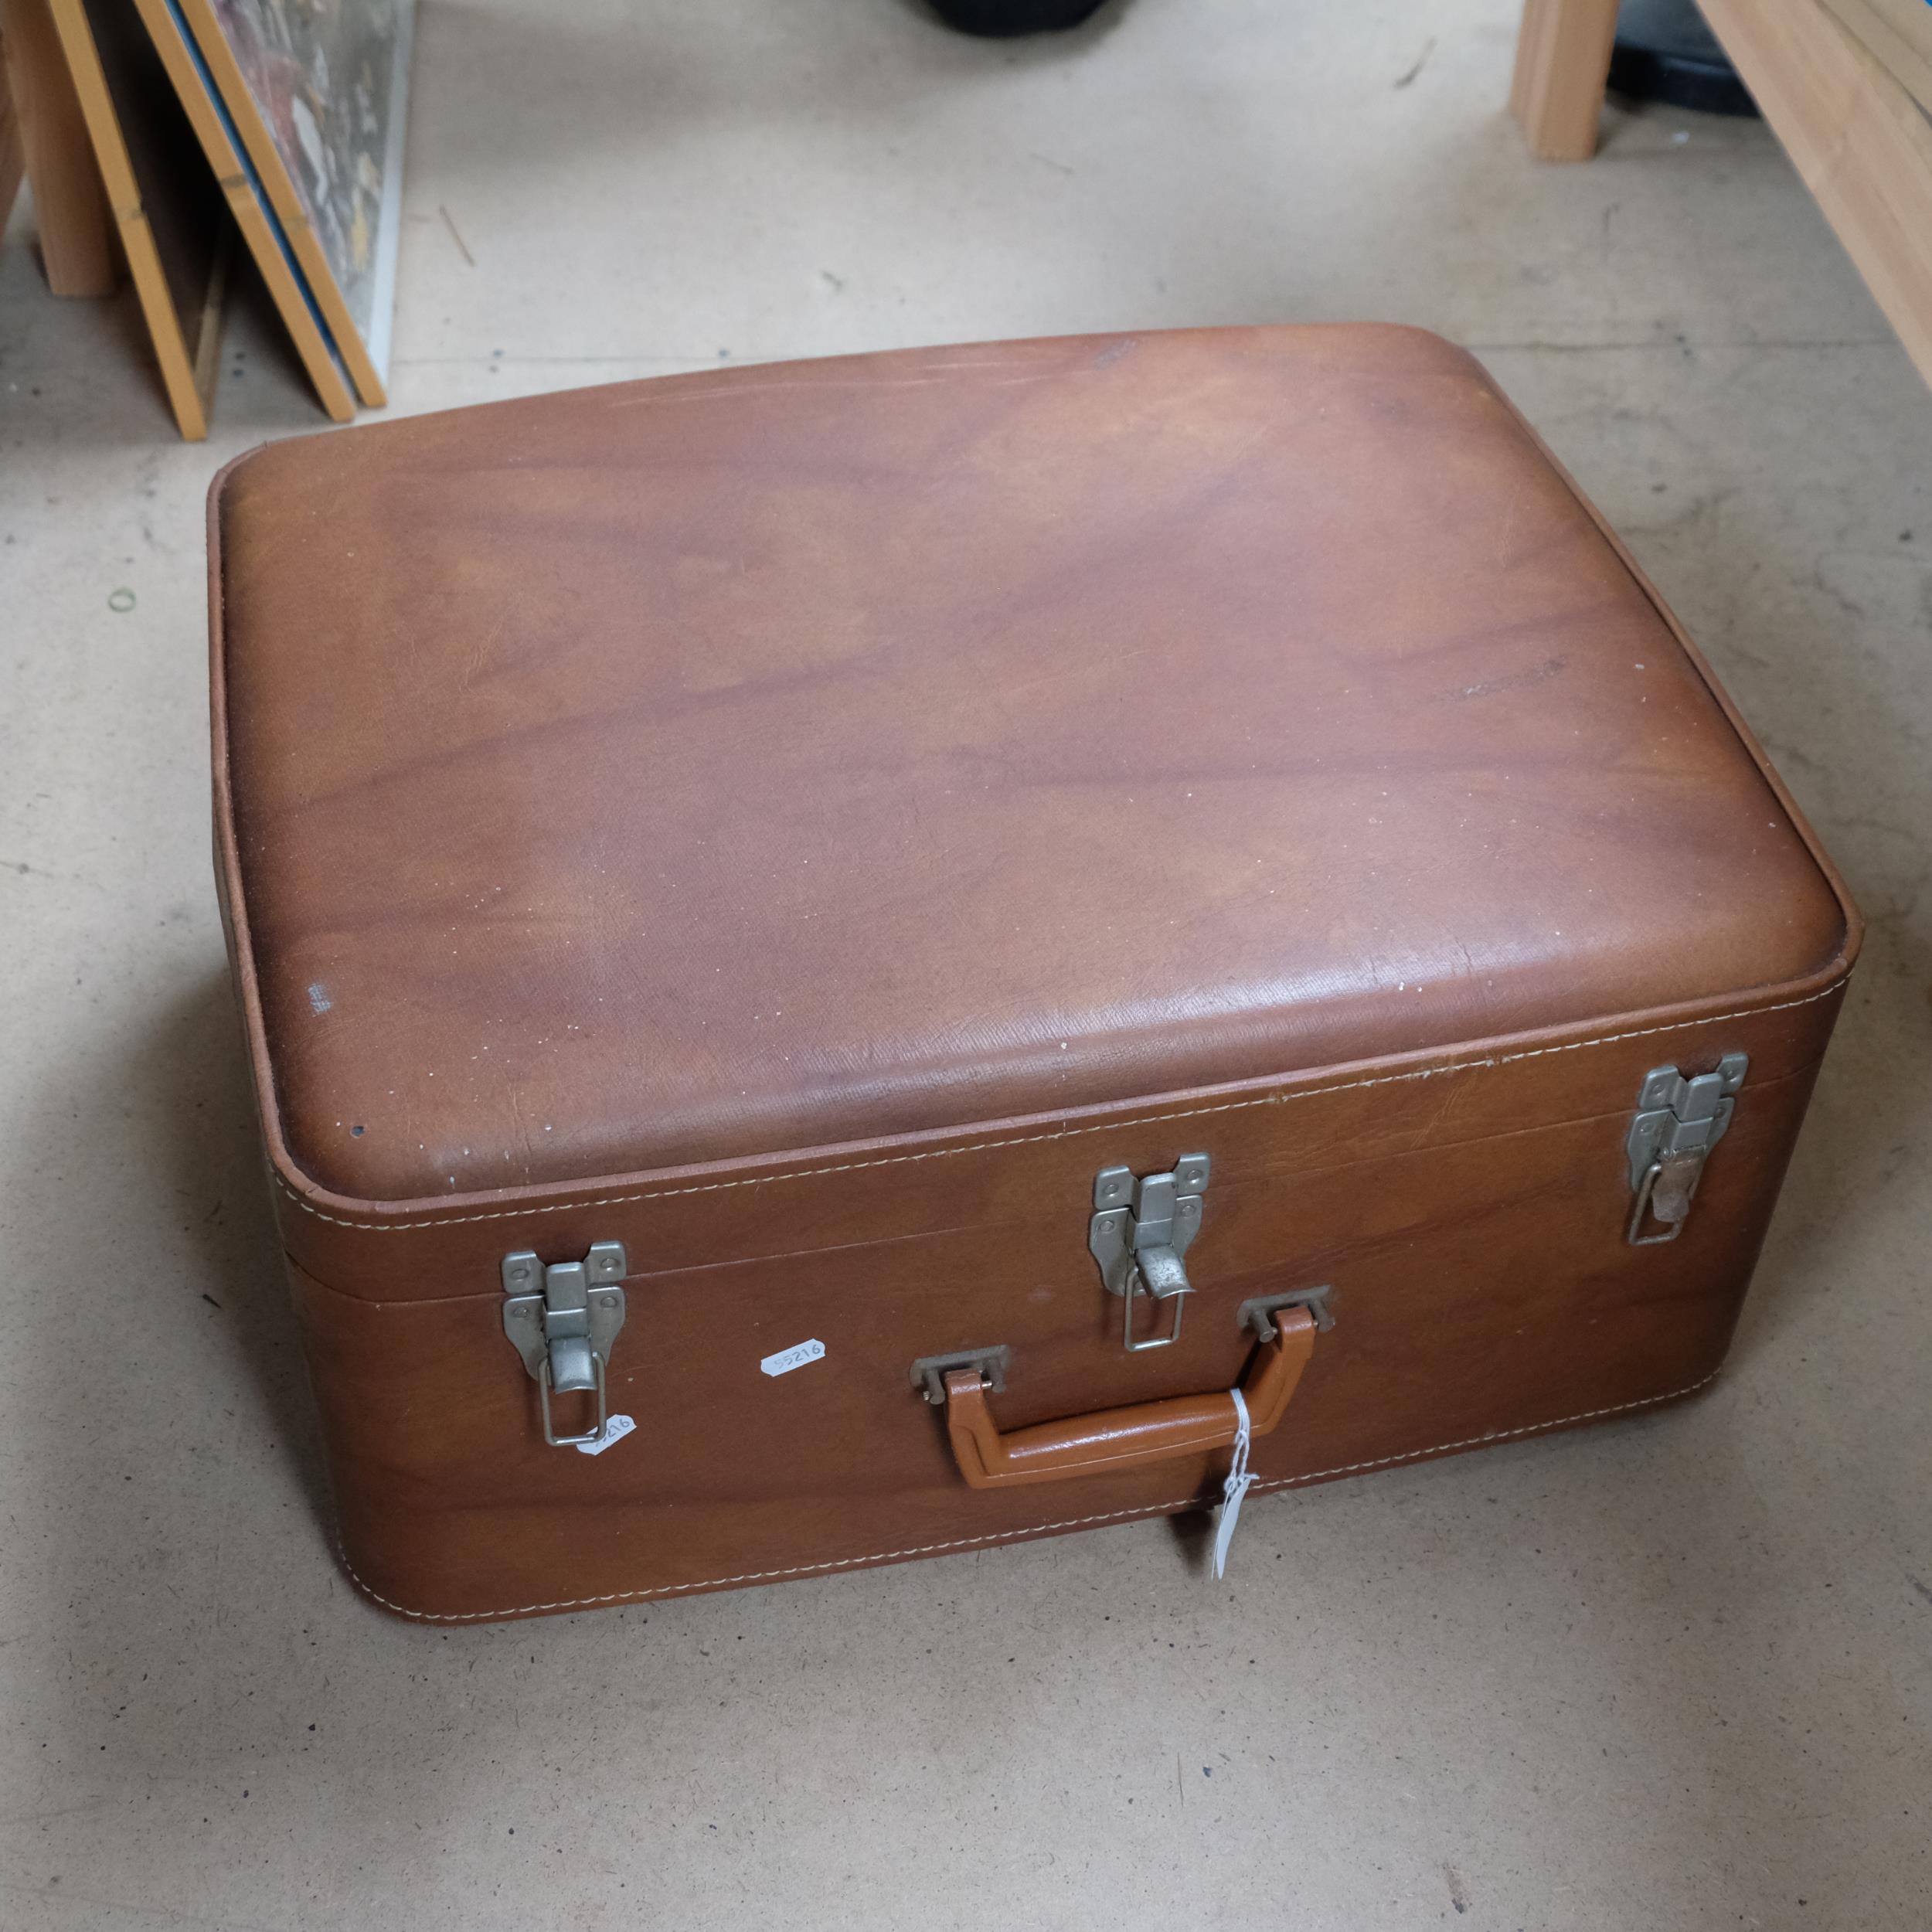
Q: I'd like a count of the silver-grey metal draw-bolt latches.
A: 3